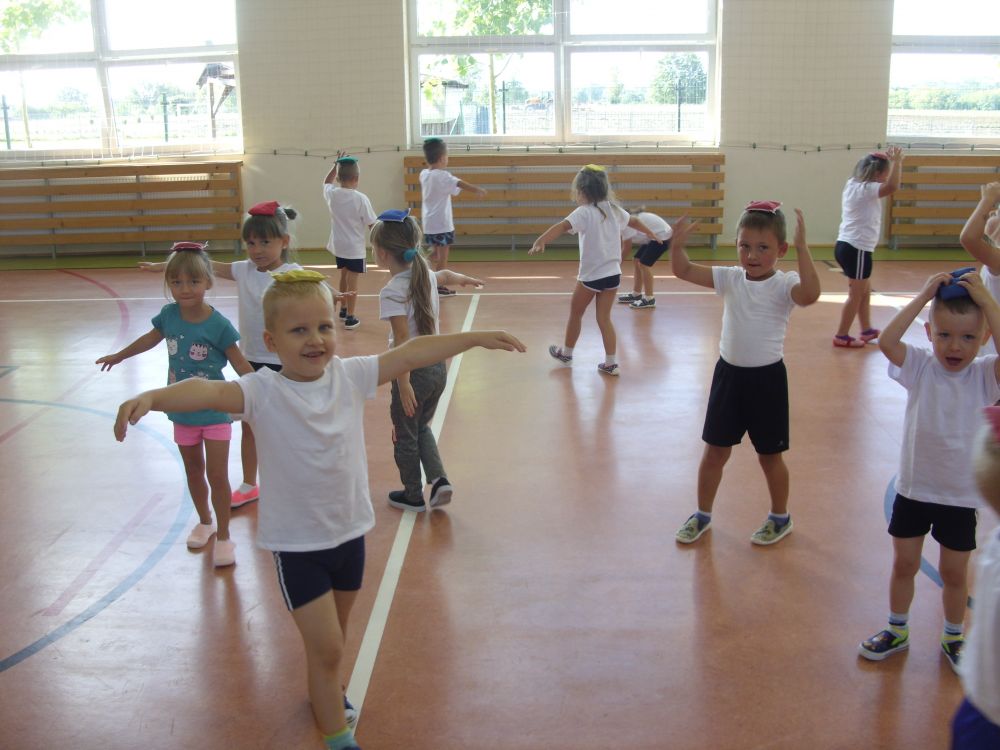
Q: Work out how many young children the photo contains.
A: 13